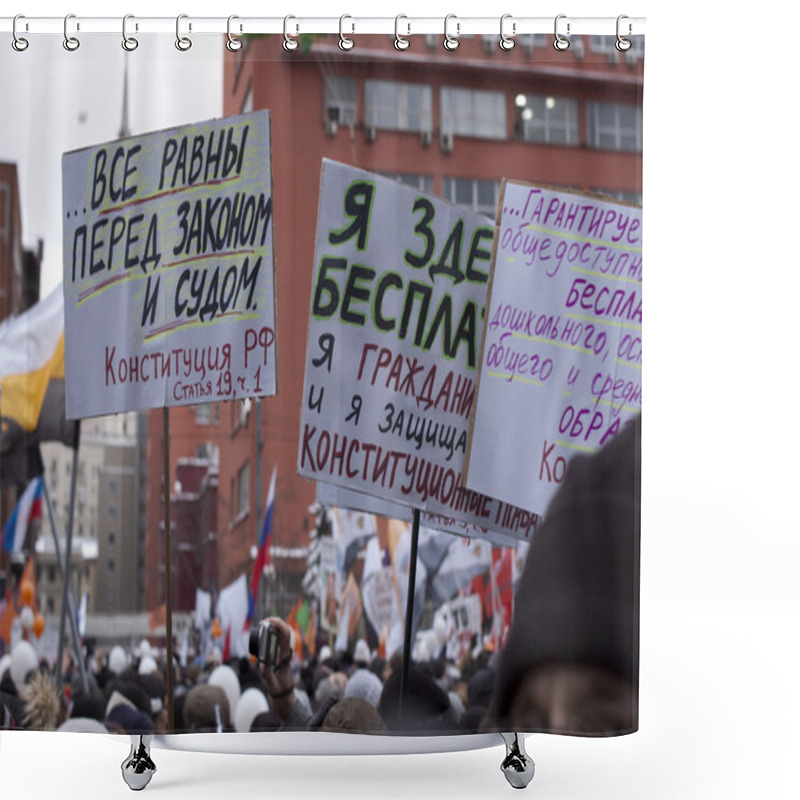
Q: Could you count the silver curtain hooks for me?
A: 12